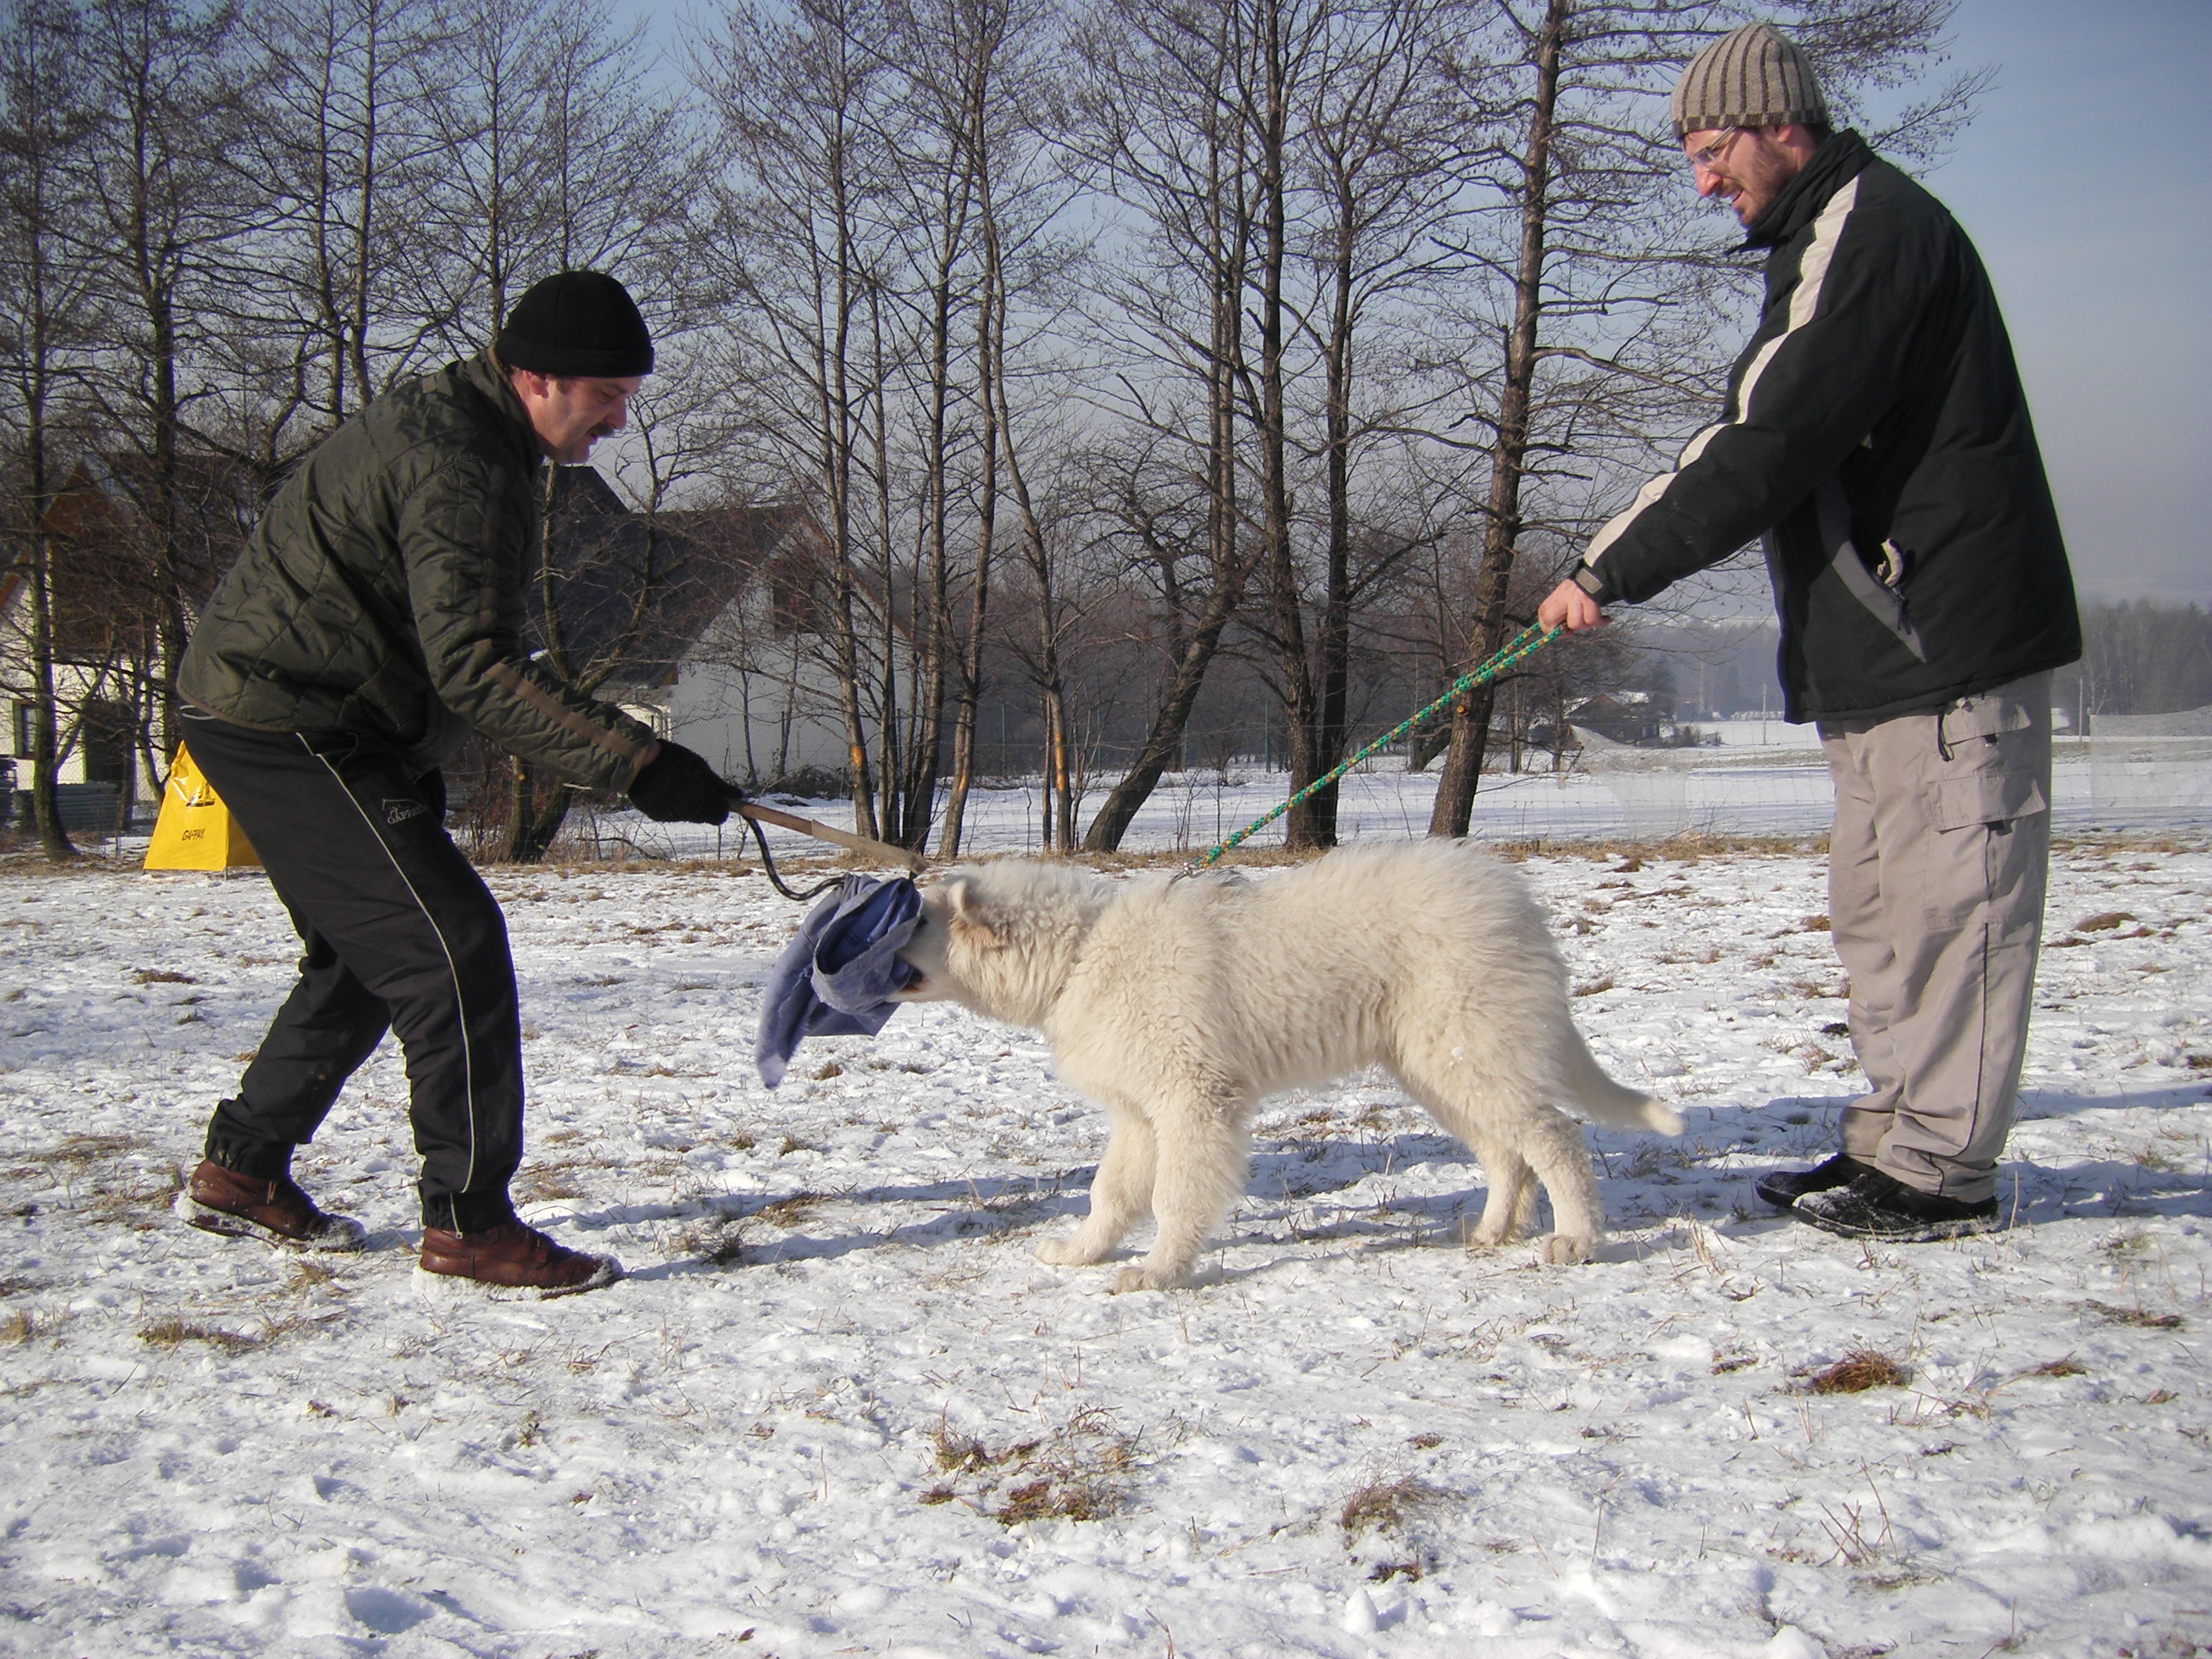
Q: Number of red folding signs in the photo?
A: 0